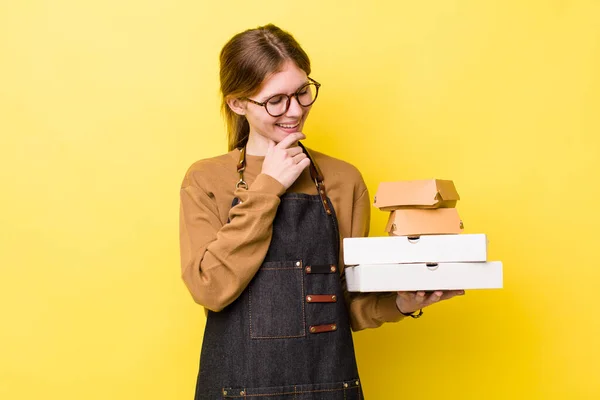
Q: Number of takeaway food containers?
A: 4